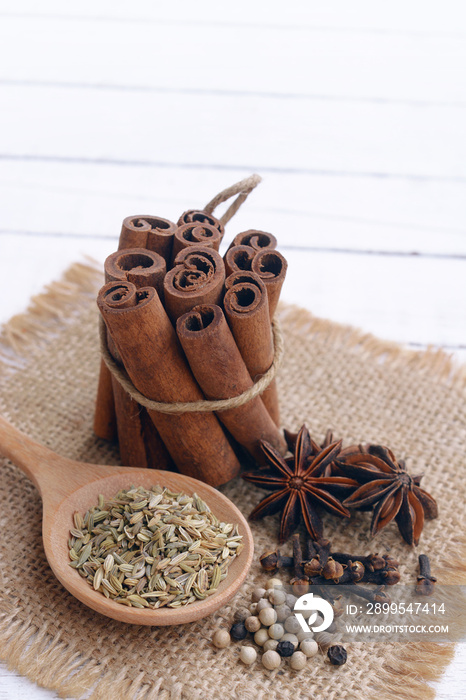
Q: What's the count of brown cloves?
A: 12